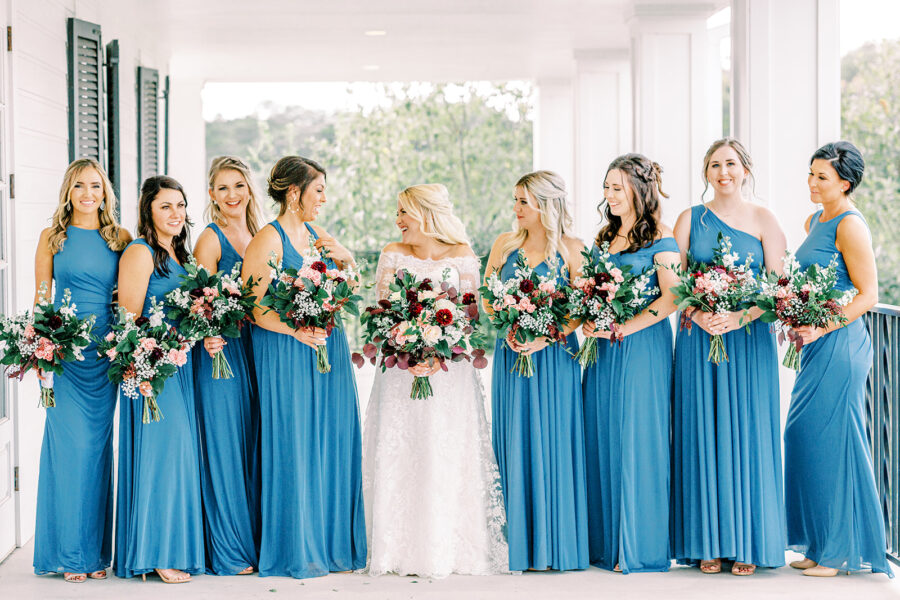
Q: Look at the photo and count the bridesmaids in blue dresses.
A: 8